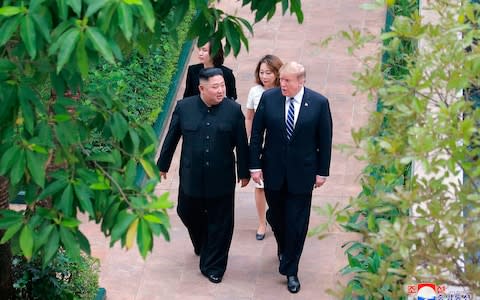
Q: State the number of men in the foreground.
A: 2